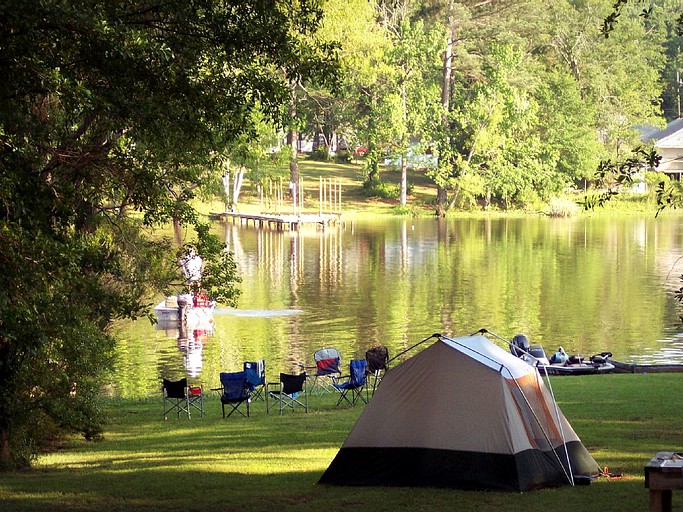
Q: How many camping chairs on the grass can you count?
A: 7